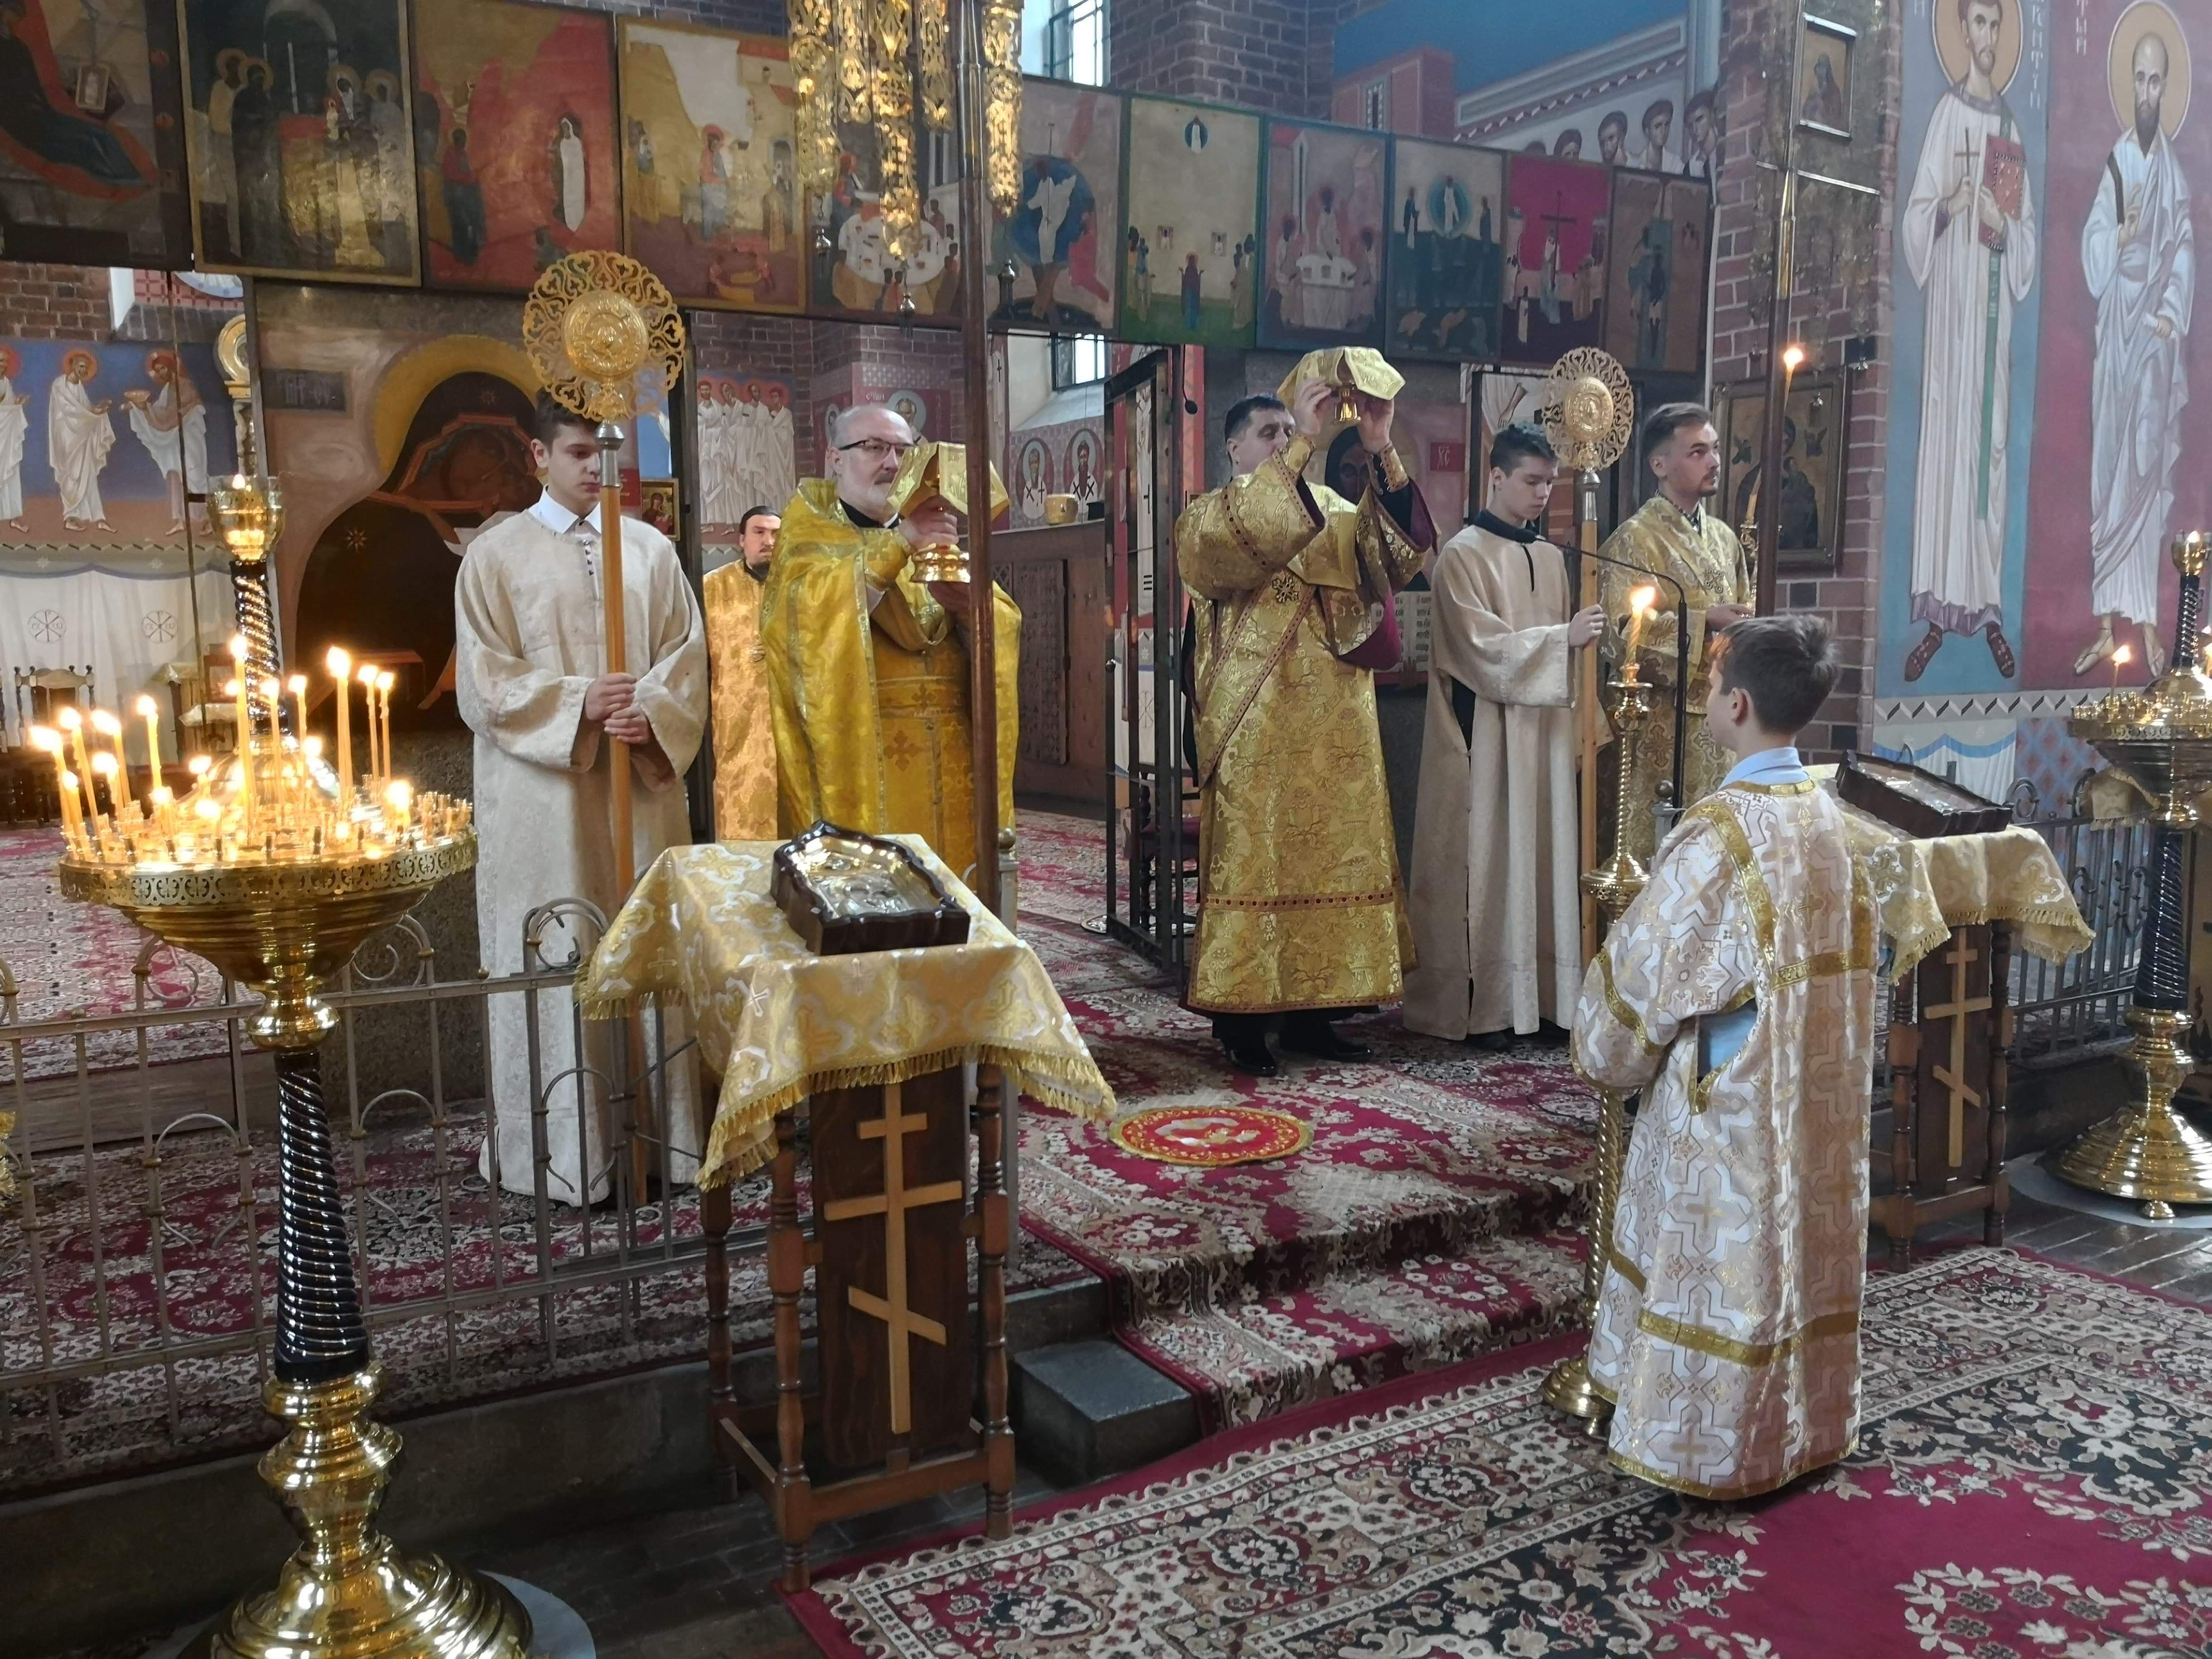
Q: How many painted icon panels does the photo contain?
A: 11